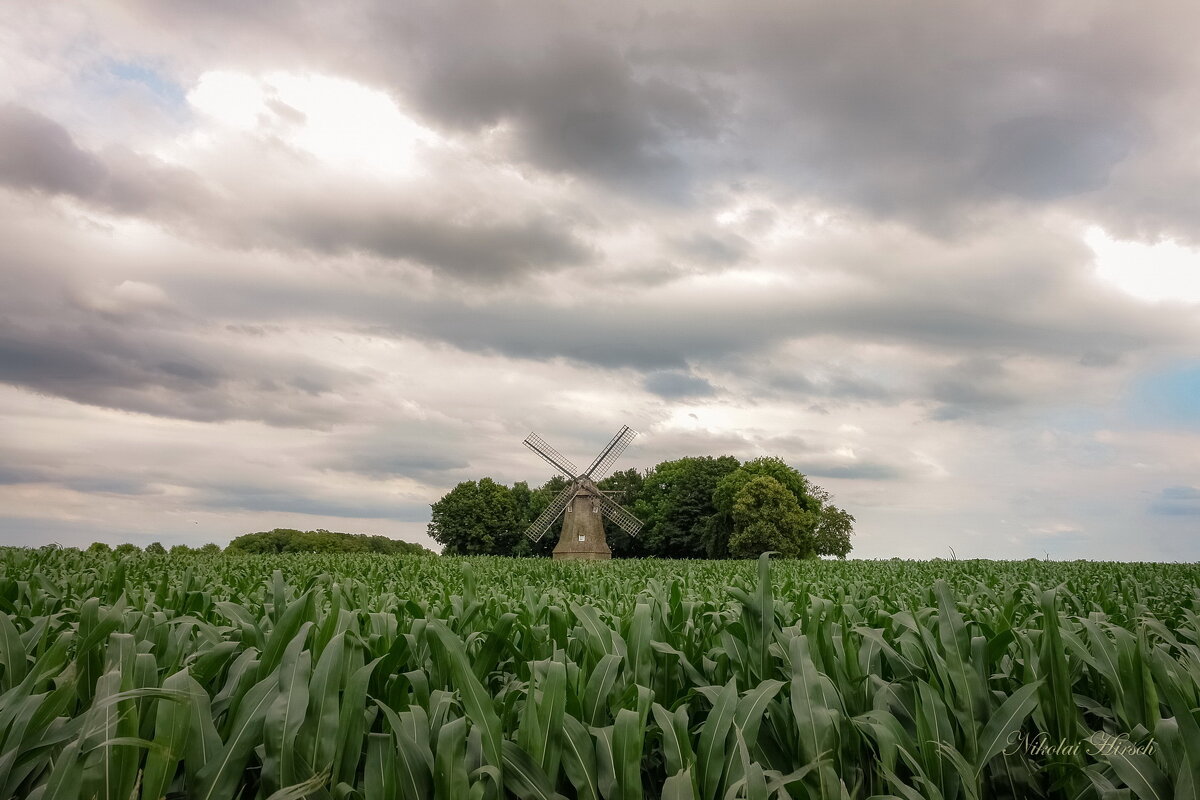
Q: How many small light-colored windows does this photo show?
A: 3